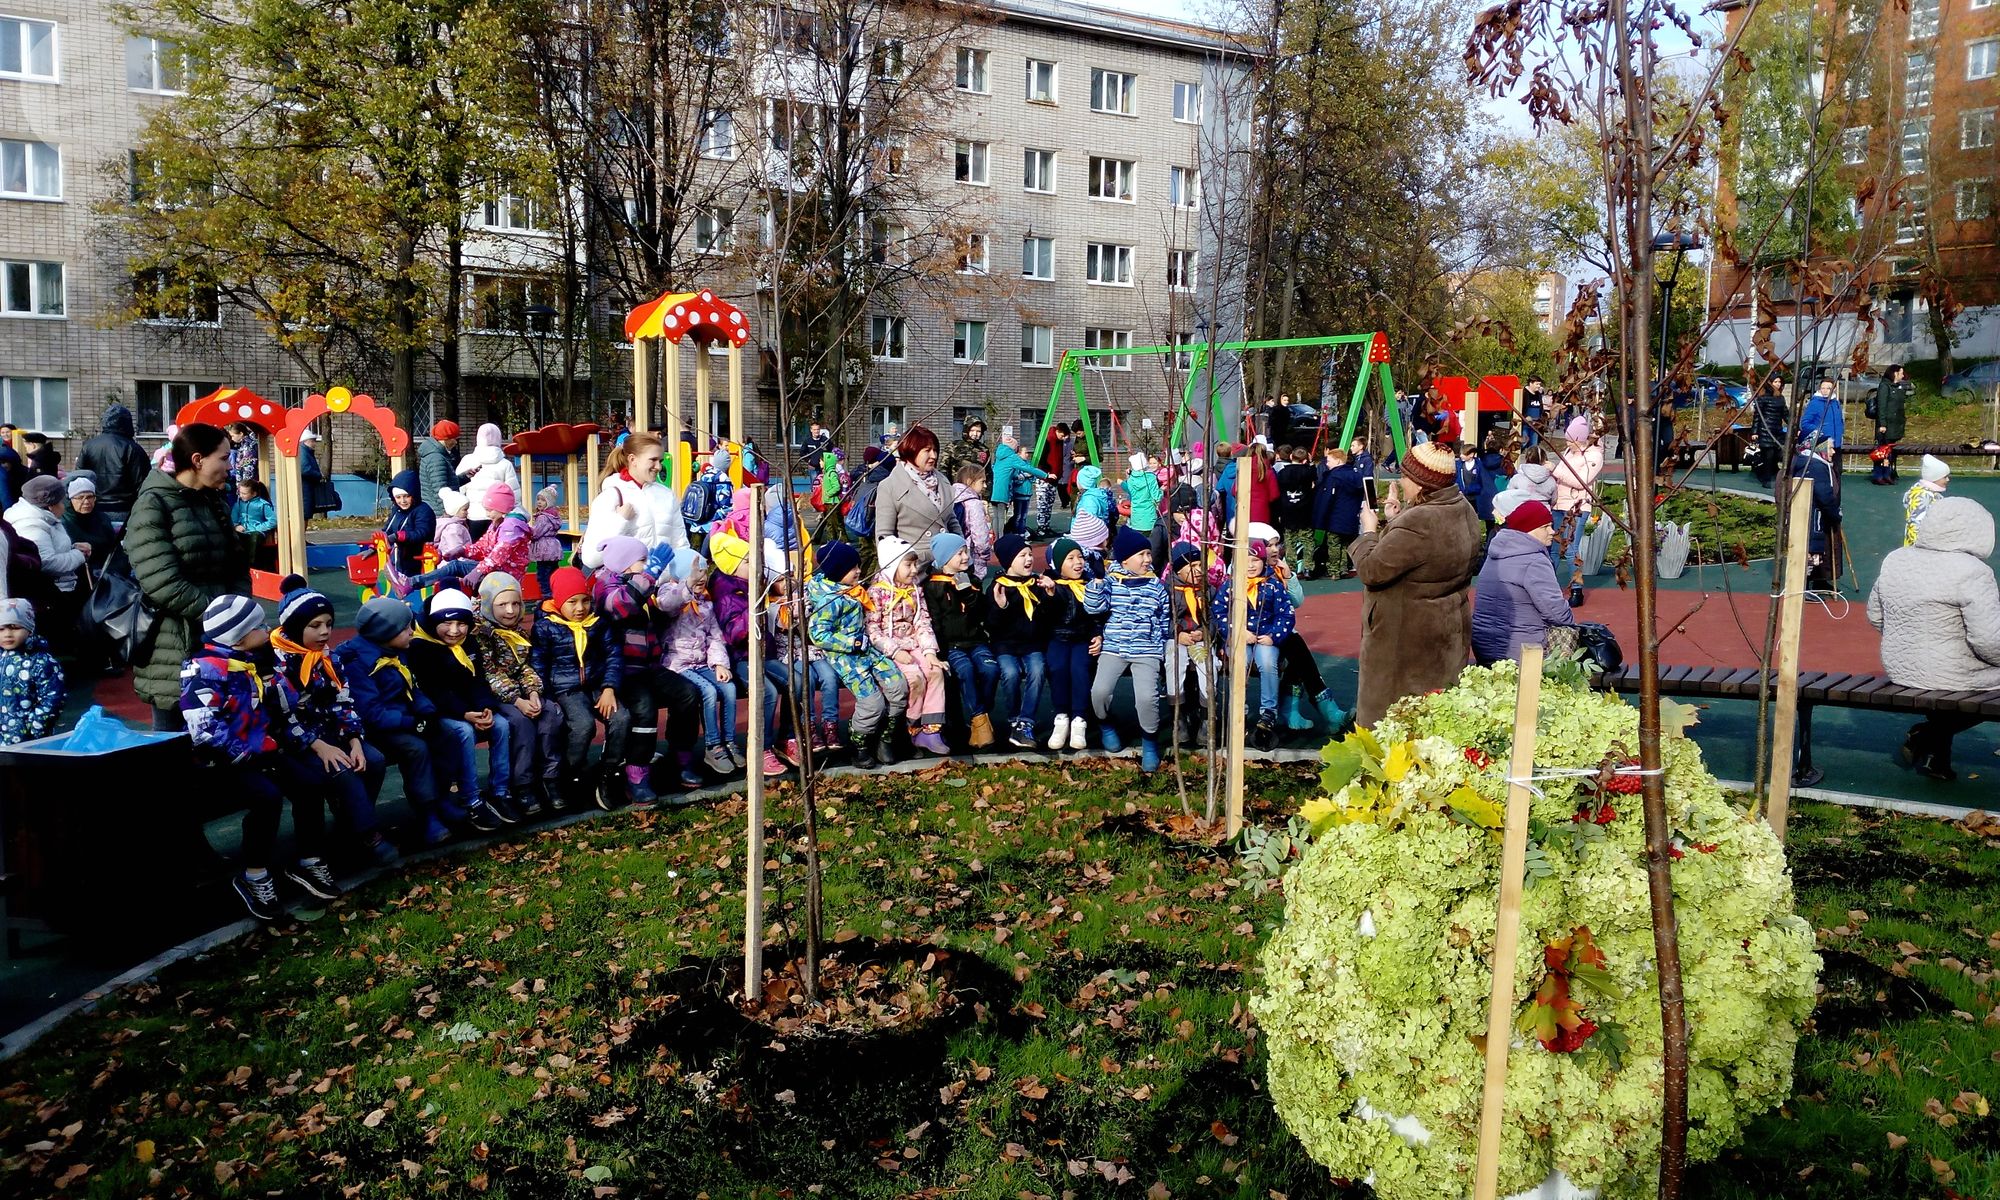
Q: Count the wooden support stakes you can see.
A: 4